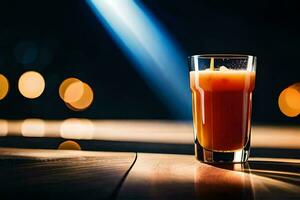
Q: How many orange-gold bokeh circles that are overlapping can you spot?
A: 2